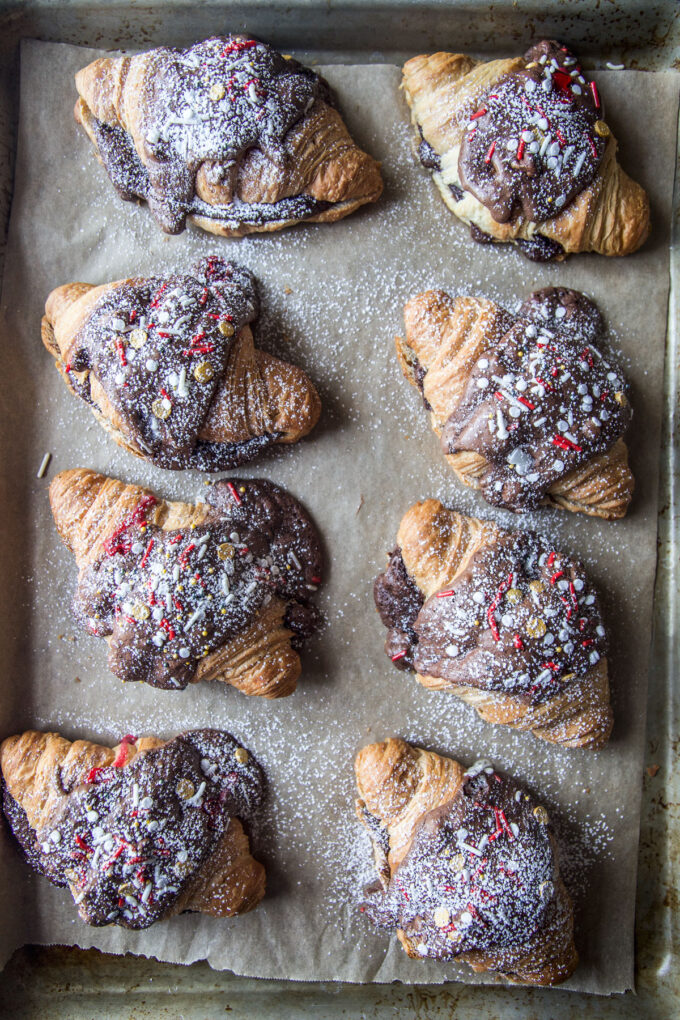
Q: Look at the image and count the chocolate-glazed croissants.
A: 8